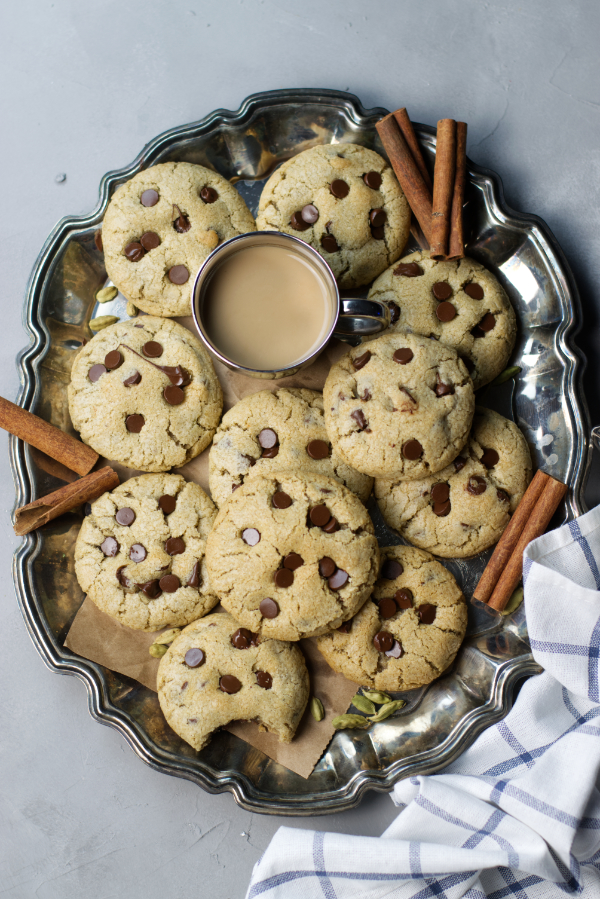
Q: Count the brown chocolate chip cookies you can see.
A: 11